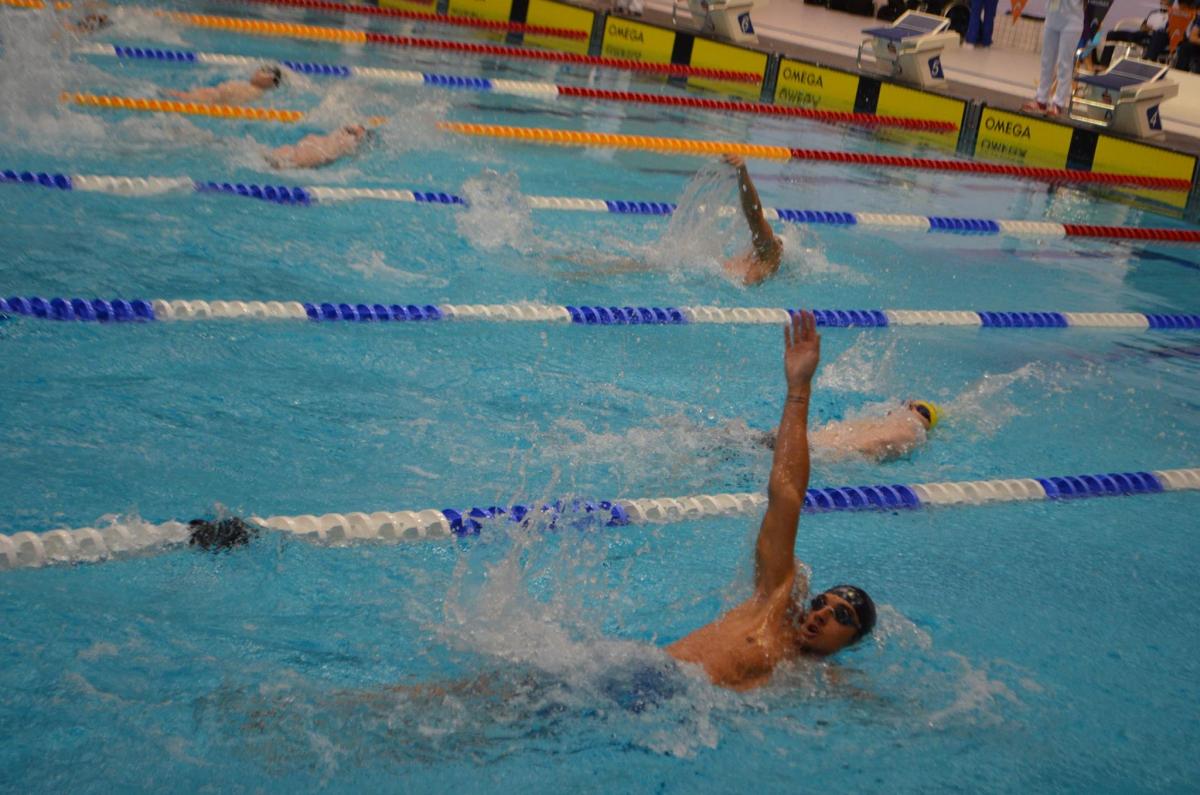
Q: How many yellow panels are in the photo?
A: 9